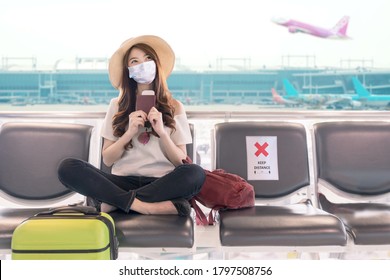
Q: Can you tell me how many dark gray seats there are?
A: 4